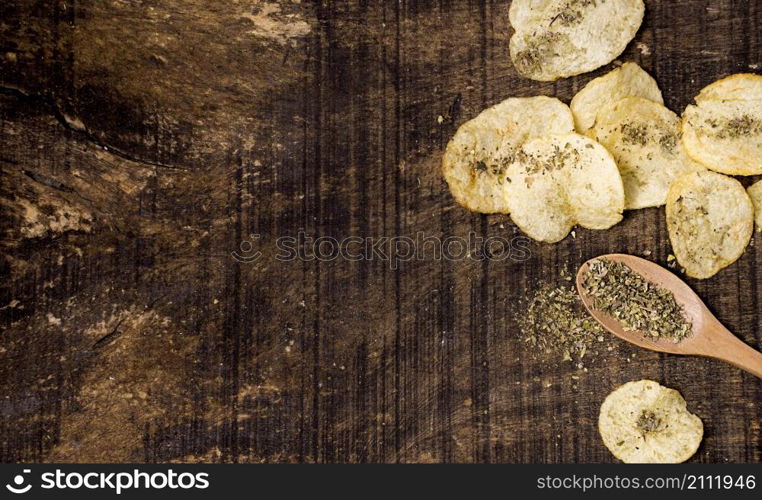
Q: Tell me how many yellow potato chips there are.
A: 9